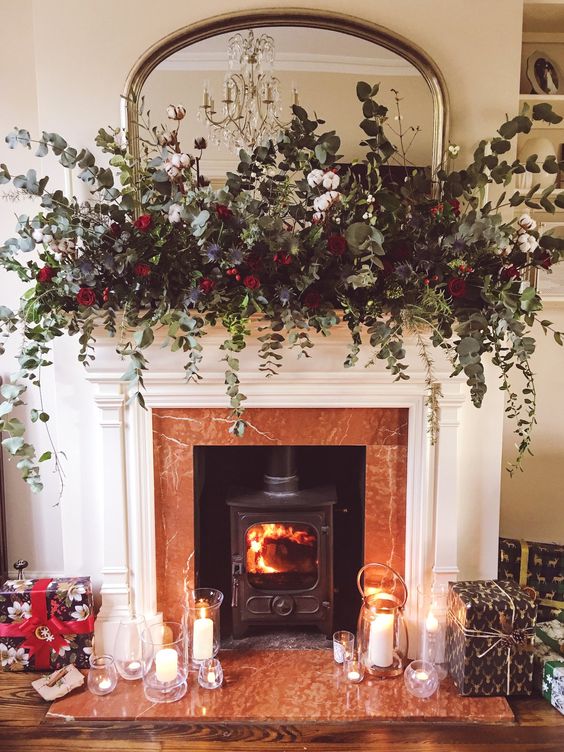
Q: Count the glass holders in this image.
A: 10